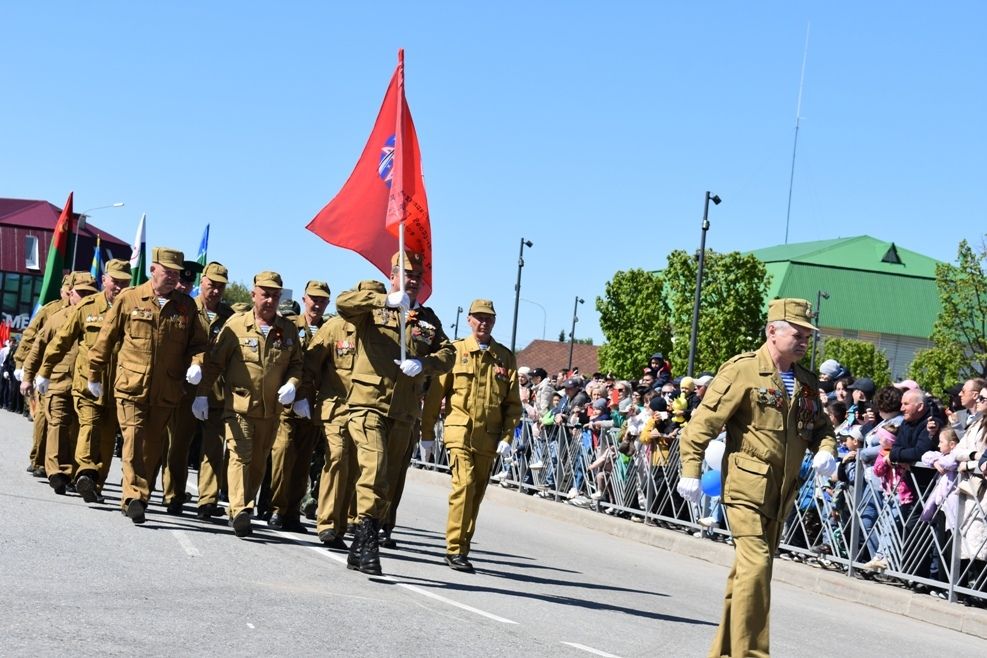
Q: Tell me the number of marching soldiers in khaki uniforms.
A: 11